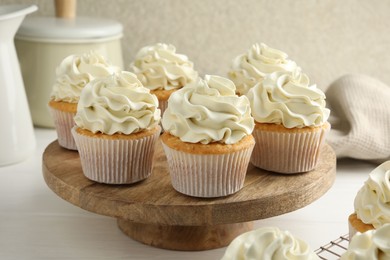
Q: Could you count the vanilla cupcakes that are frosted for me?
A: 9